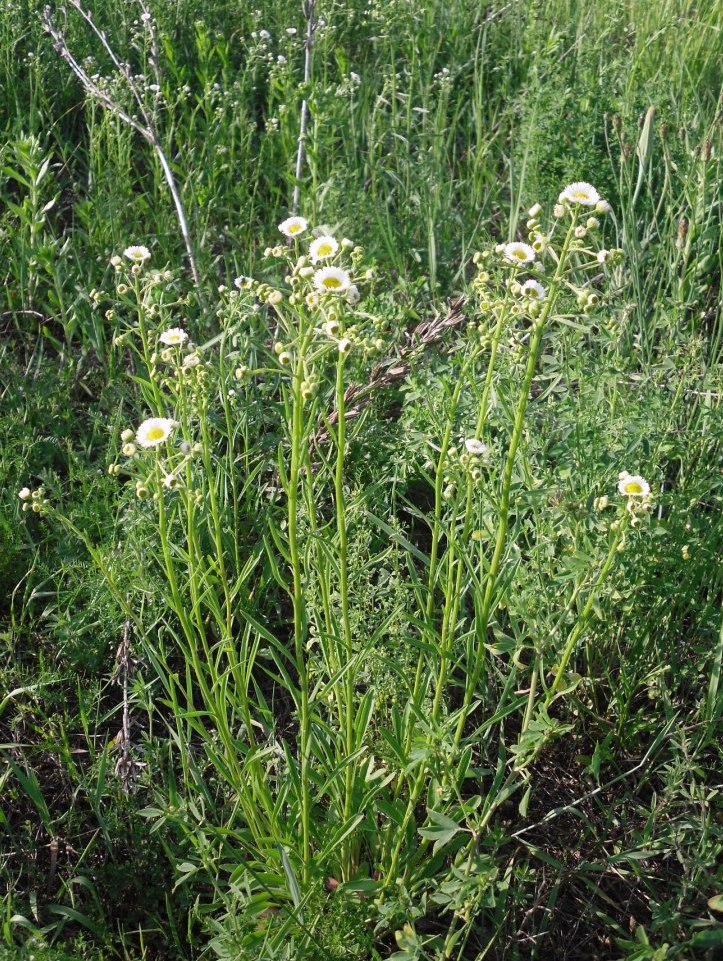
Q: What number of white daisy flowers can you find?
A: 12